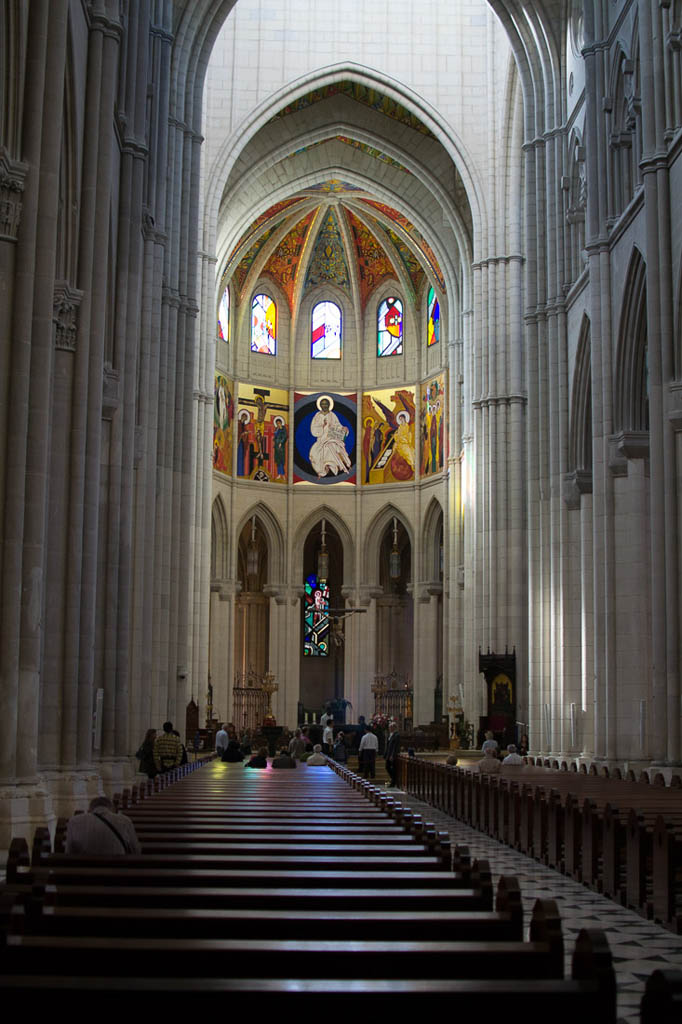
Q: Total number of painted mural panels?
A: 5